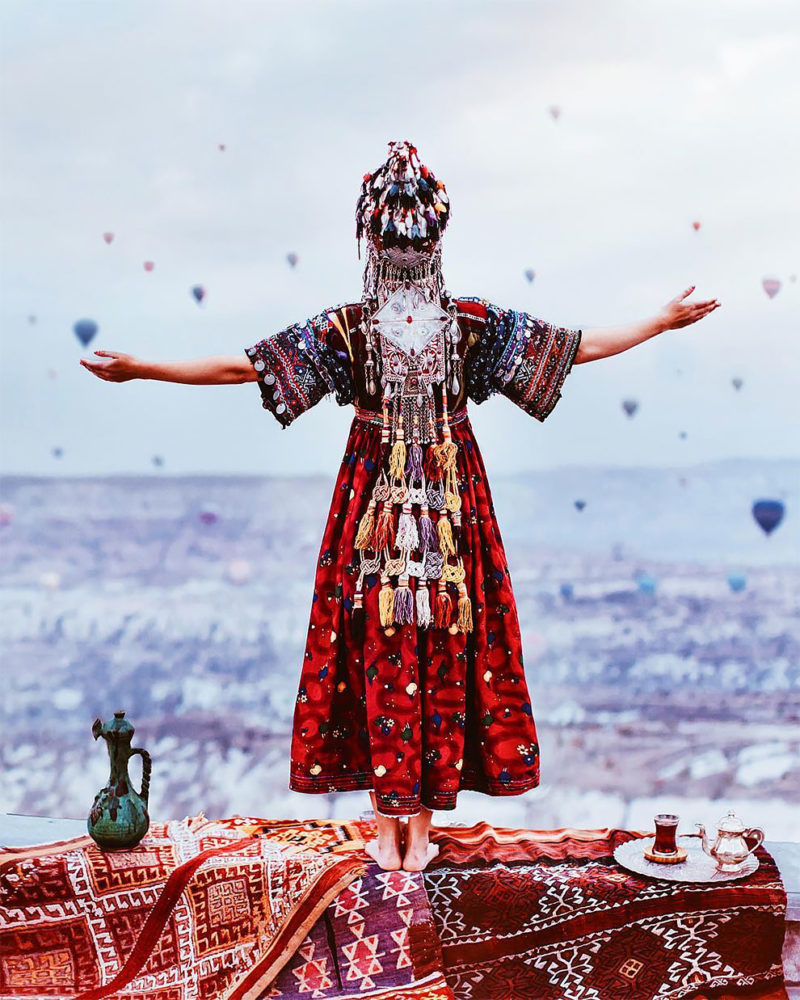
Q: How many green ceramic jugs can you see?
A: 1